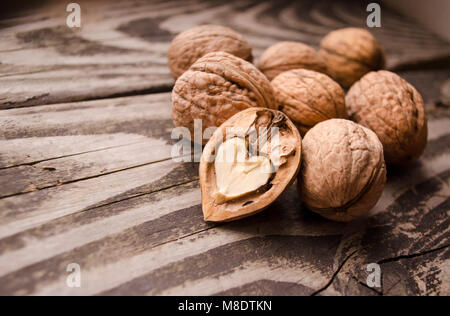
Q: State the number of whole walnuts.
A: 7